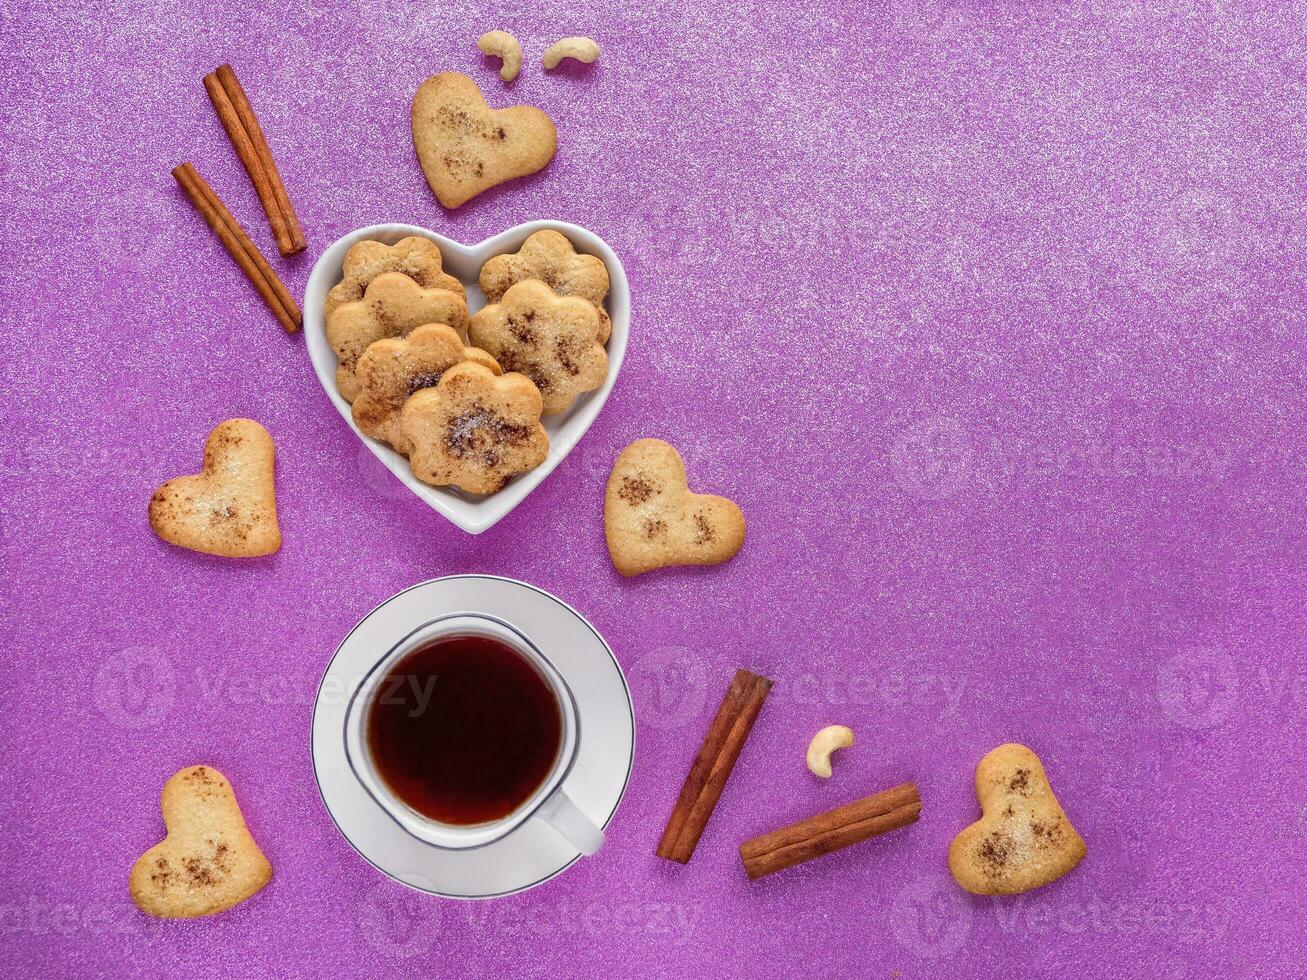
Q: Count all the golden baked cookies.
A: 11